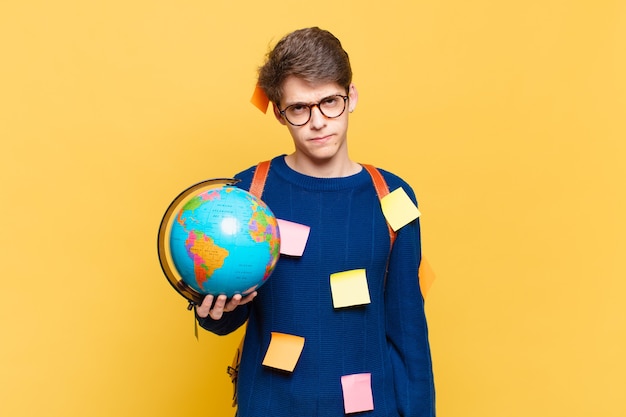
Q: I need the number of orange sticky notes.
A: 3